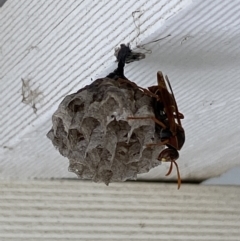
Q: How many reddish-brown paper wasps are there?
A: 1